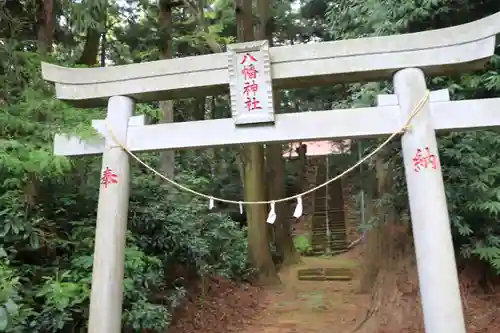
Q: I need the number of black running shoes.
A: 0